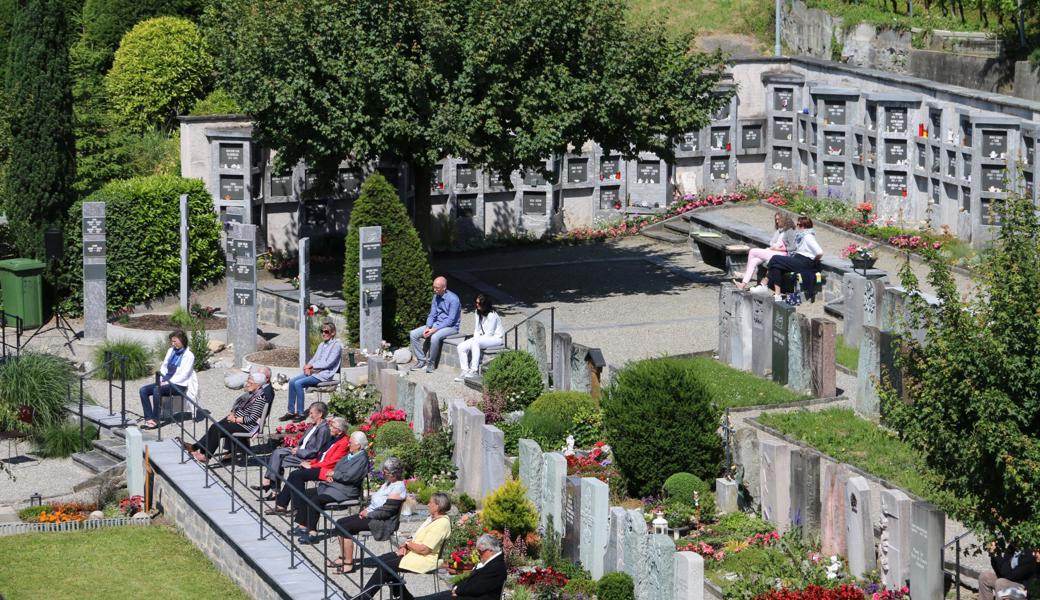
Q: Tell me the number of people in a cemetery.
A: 15